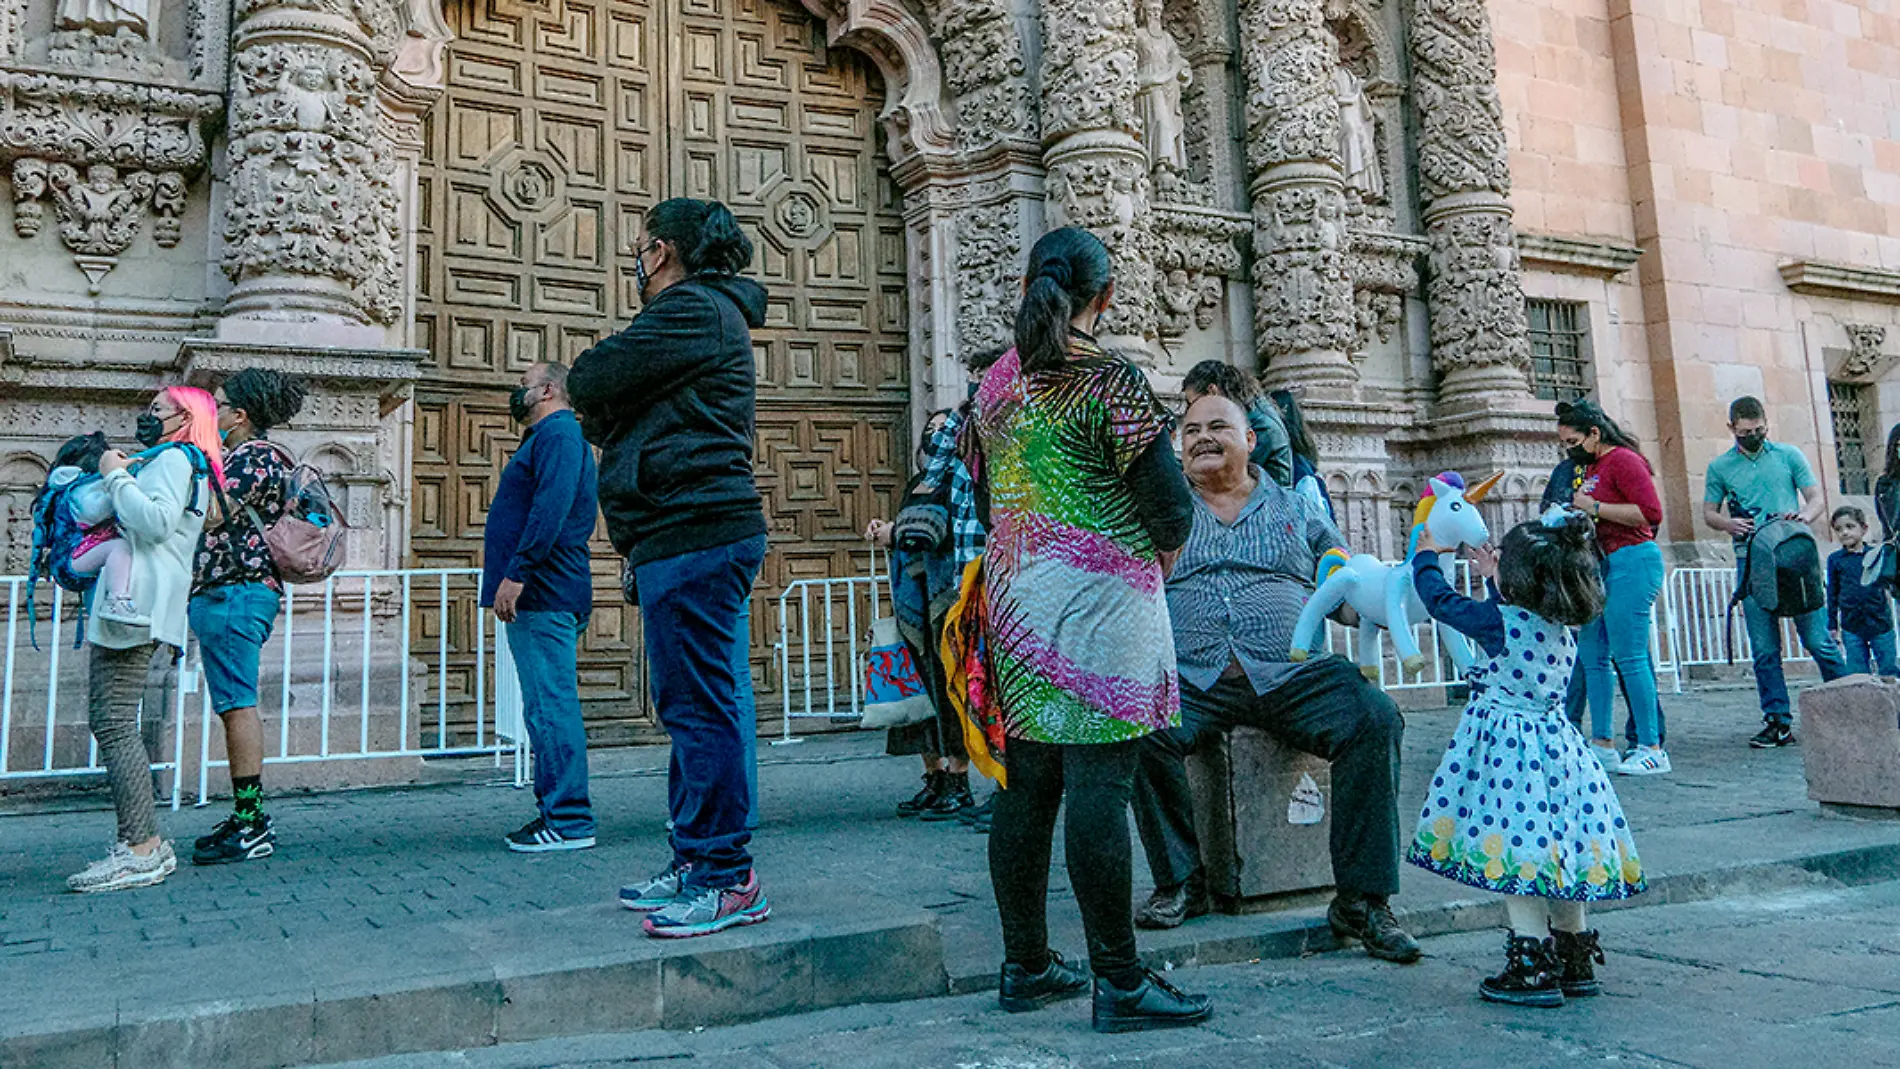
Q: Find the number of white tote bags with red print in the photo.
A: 1